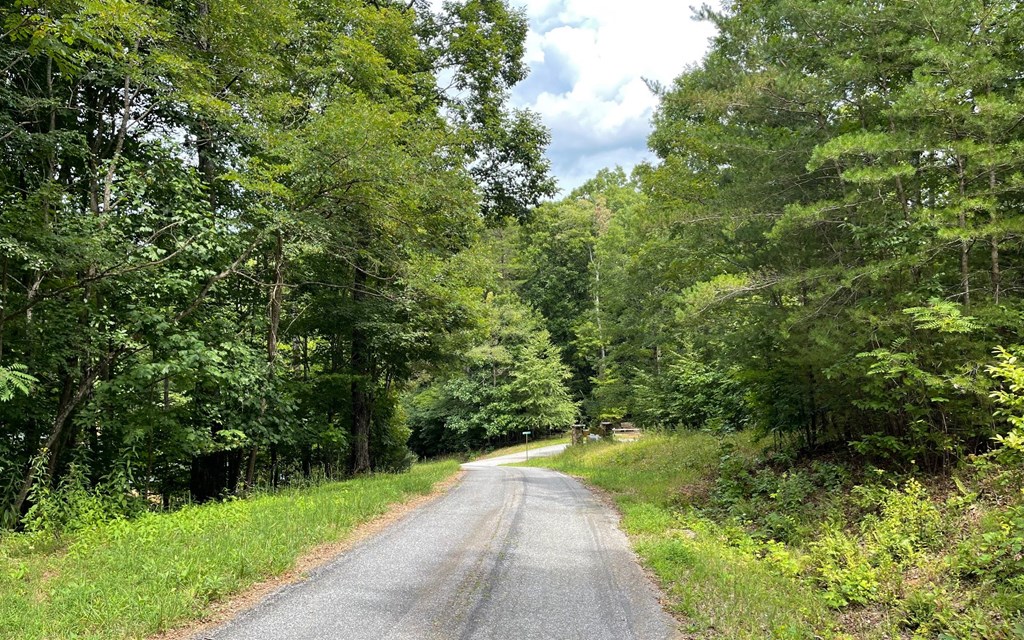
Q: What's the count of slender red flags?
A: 0